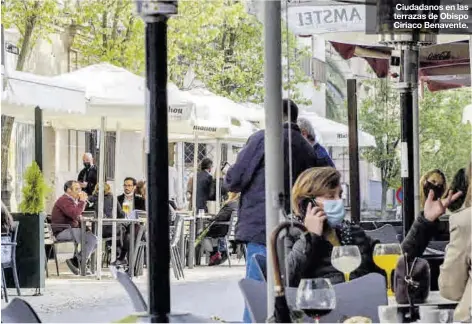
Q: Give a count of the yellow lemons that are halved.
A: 0